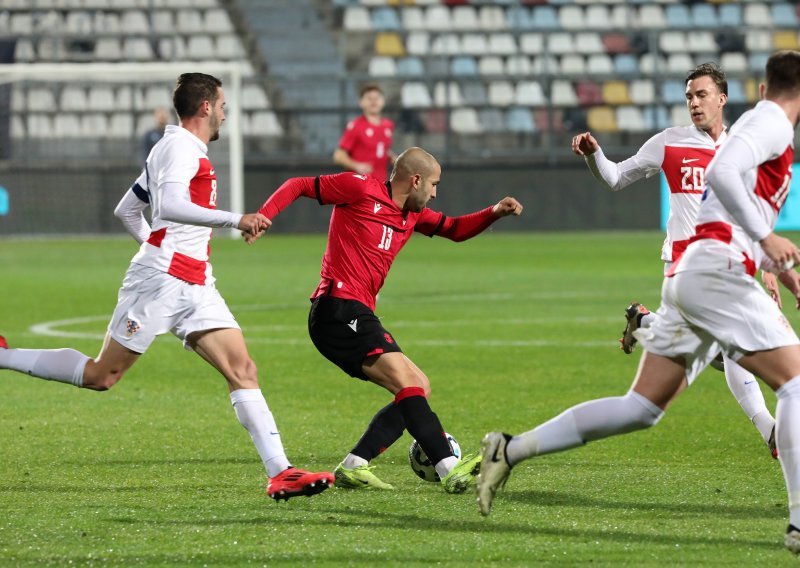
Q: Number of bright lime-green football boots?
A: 2